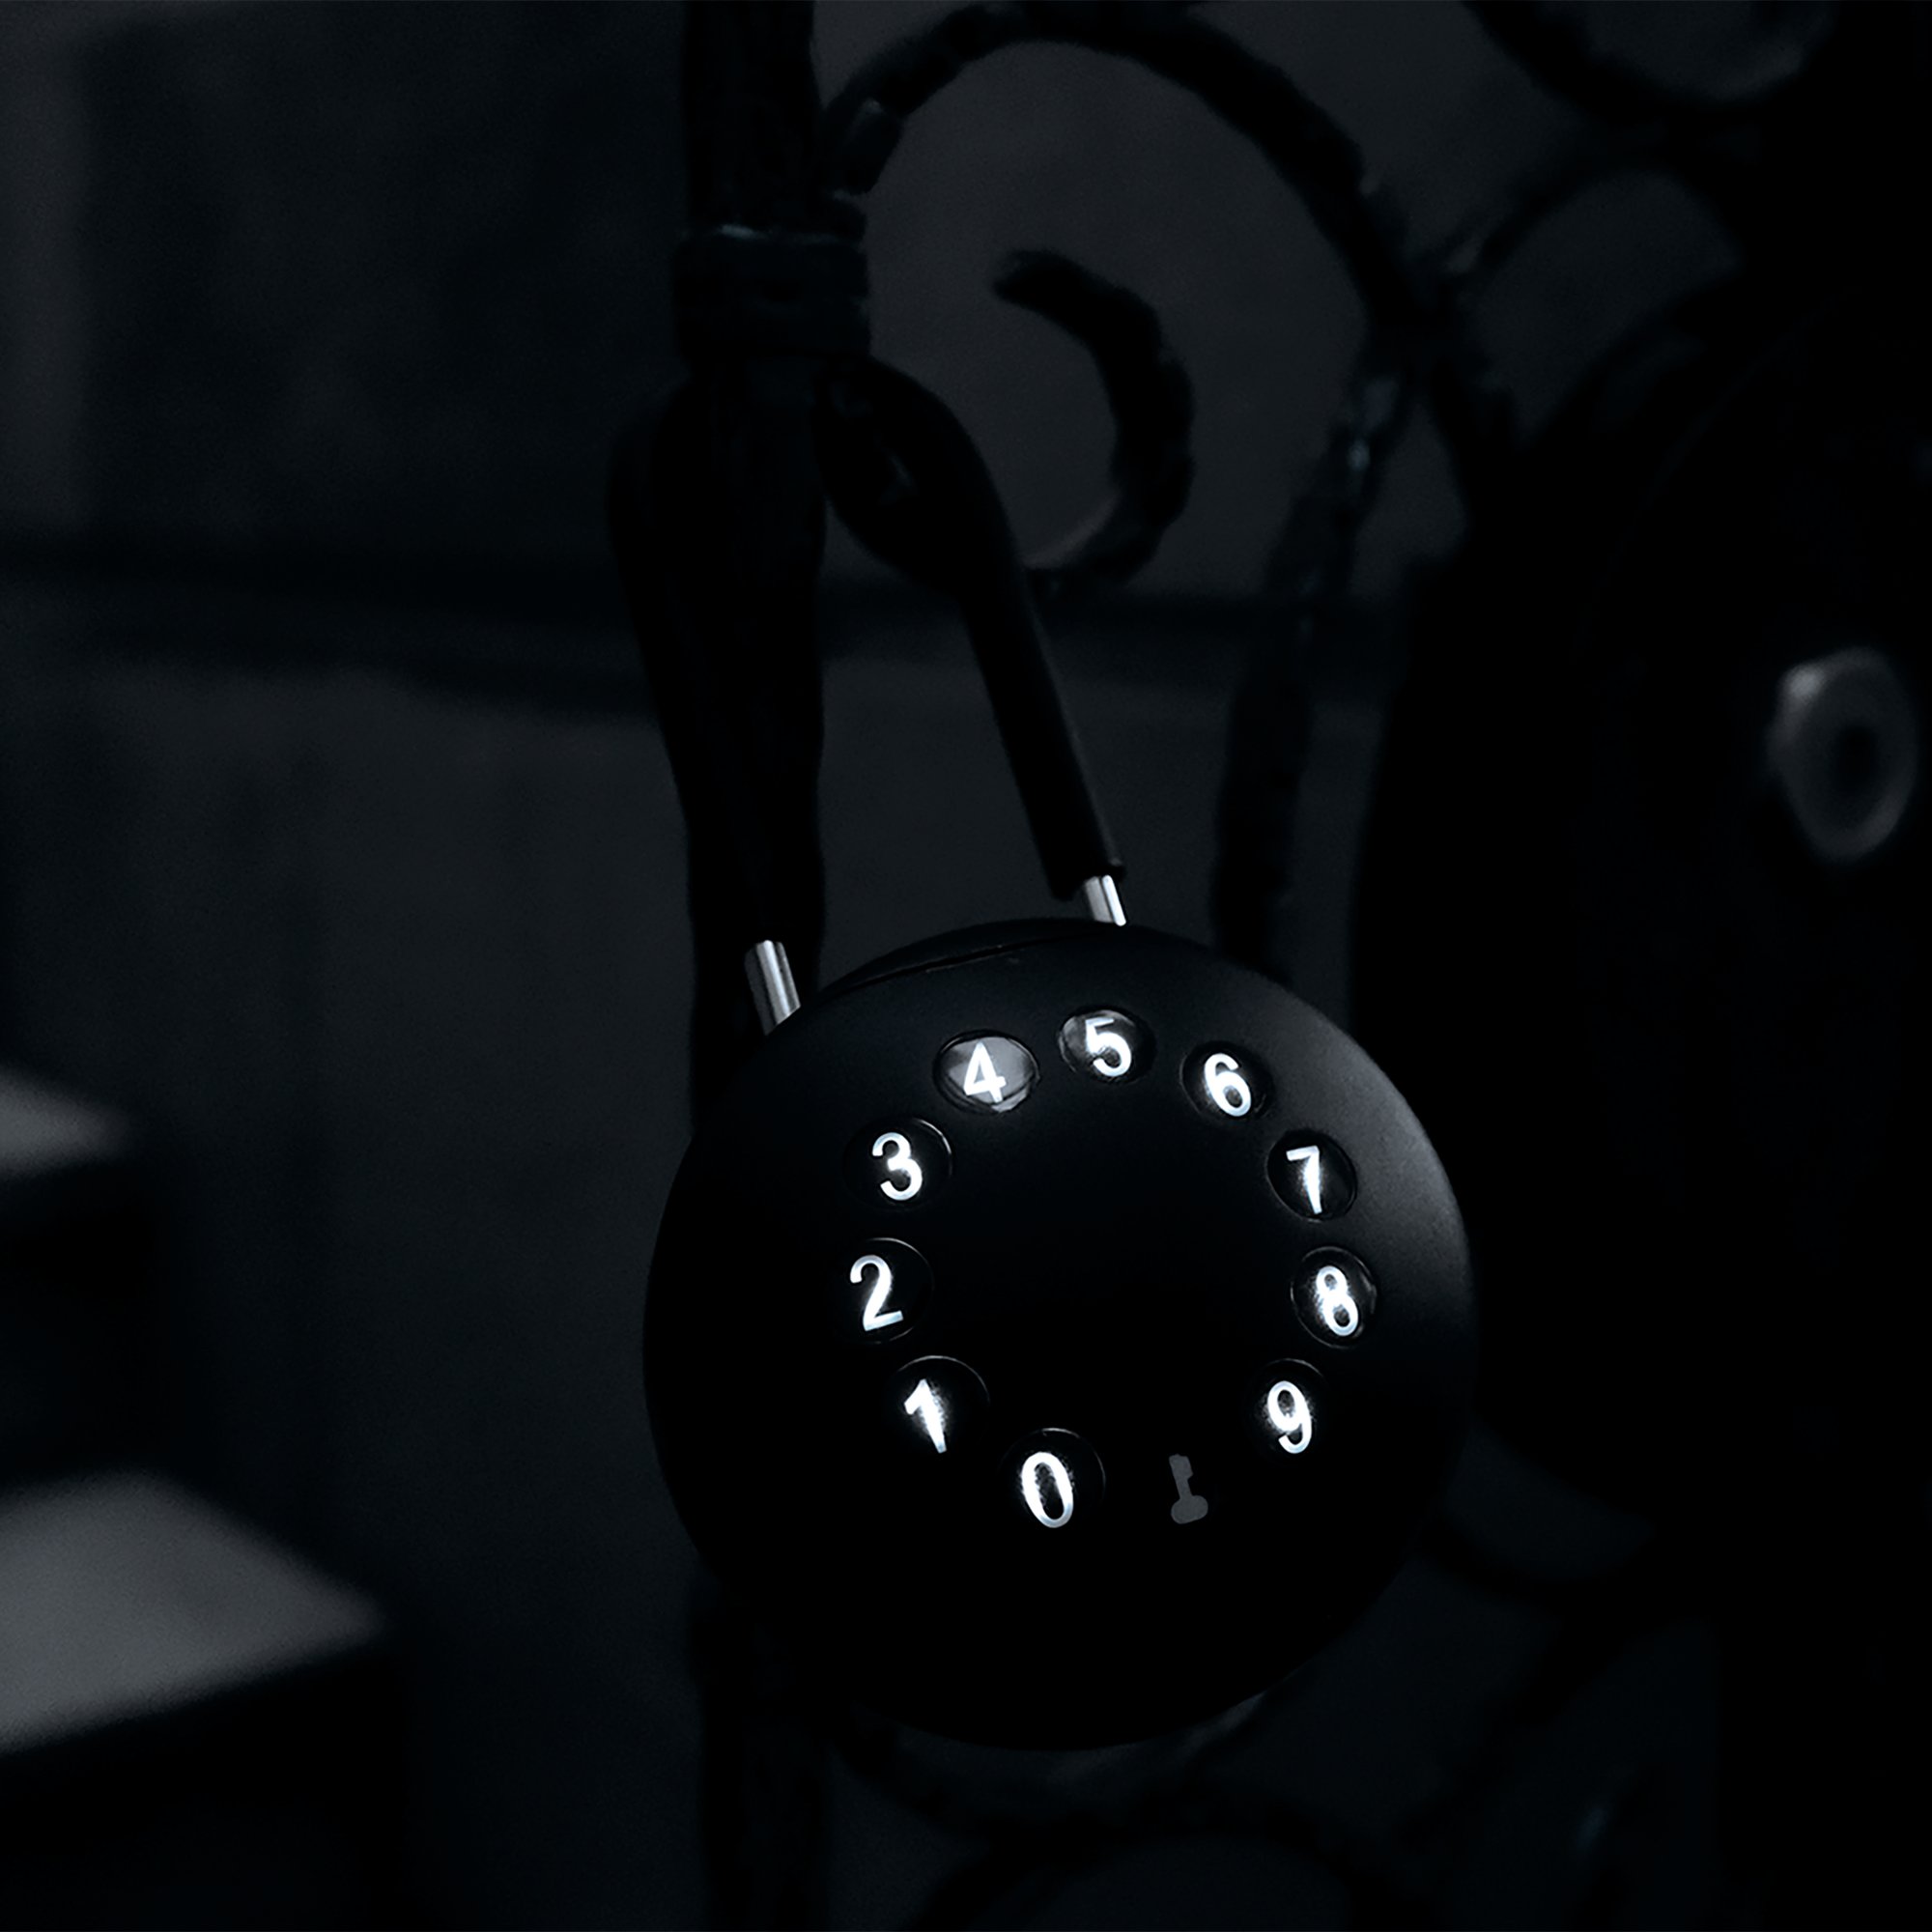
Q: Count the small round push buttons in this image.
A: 10